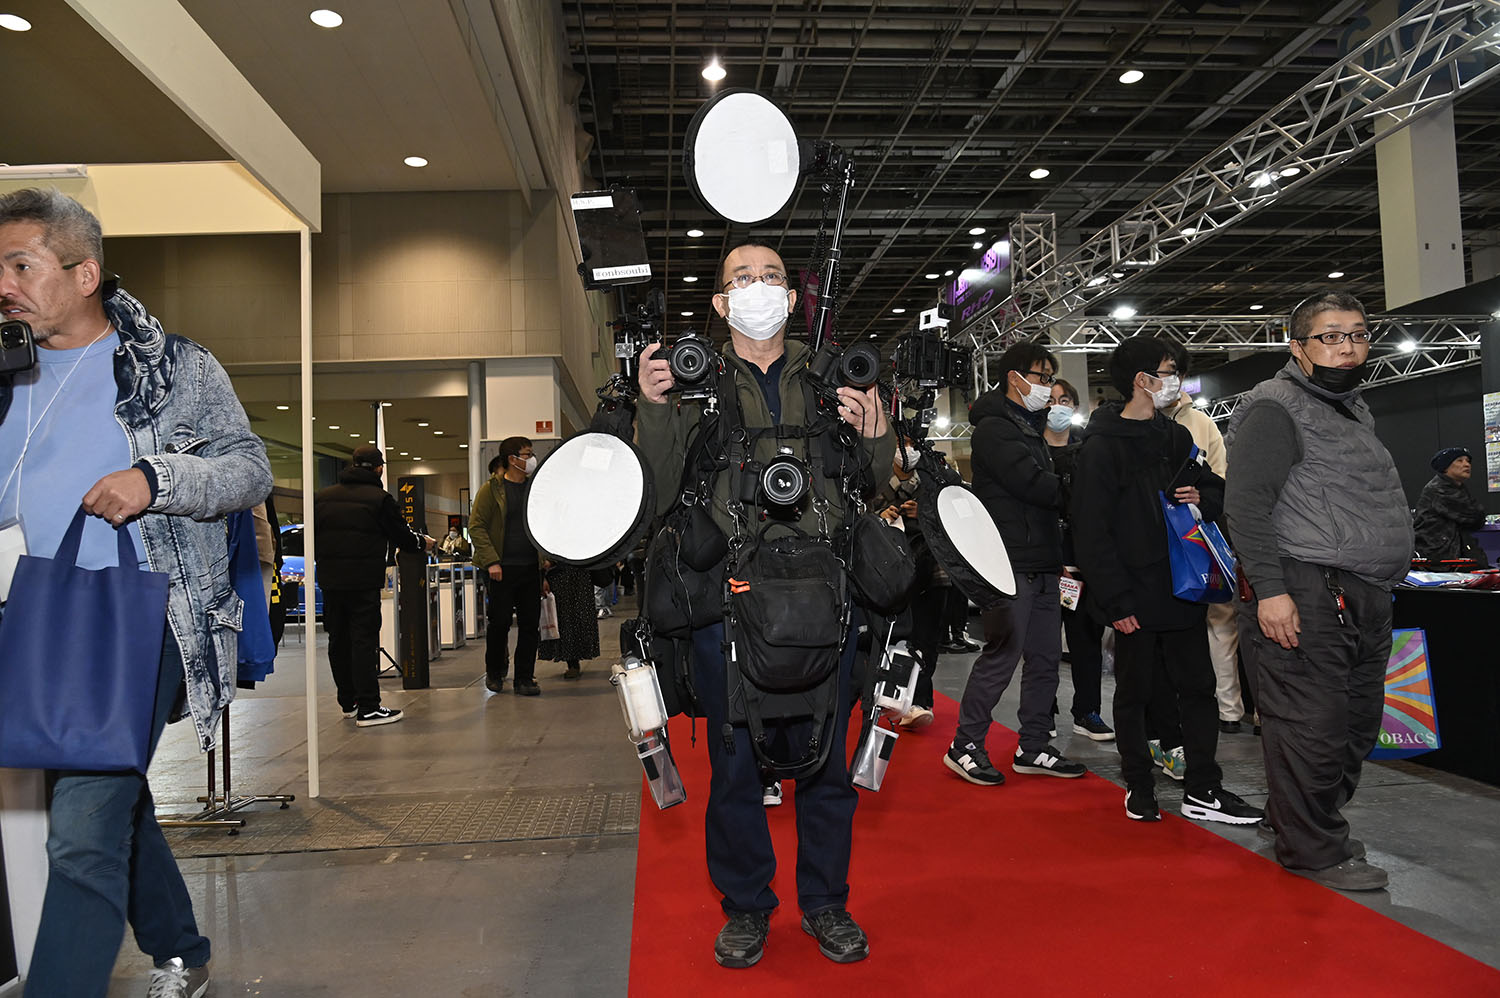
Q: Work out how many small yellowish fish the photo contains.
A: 0